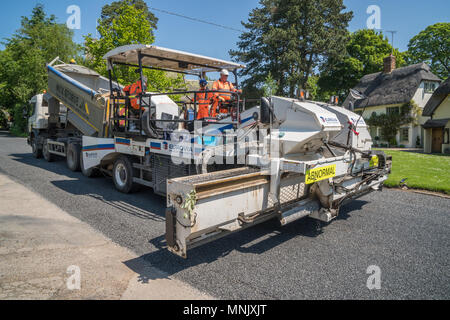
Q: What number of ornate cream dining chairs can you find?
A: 0